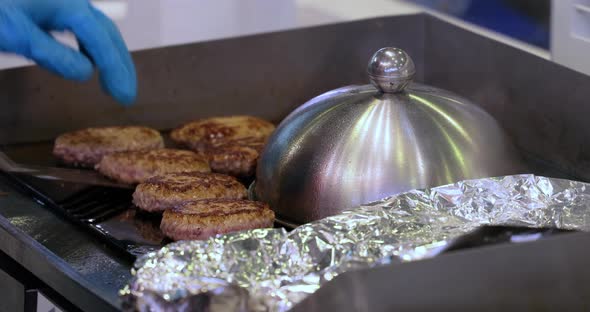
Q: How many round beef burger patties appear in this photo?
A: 6